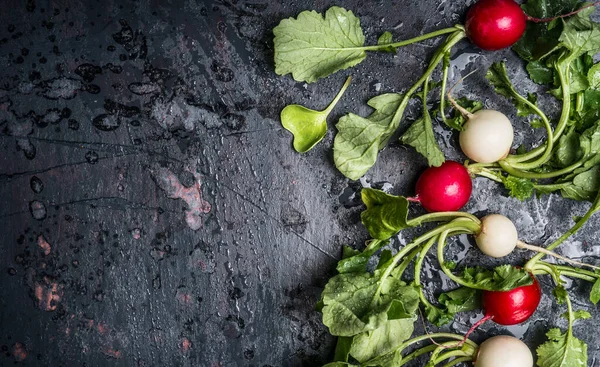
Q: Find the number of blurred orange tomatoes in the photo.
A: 0